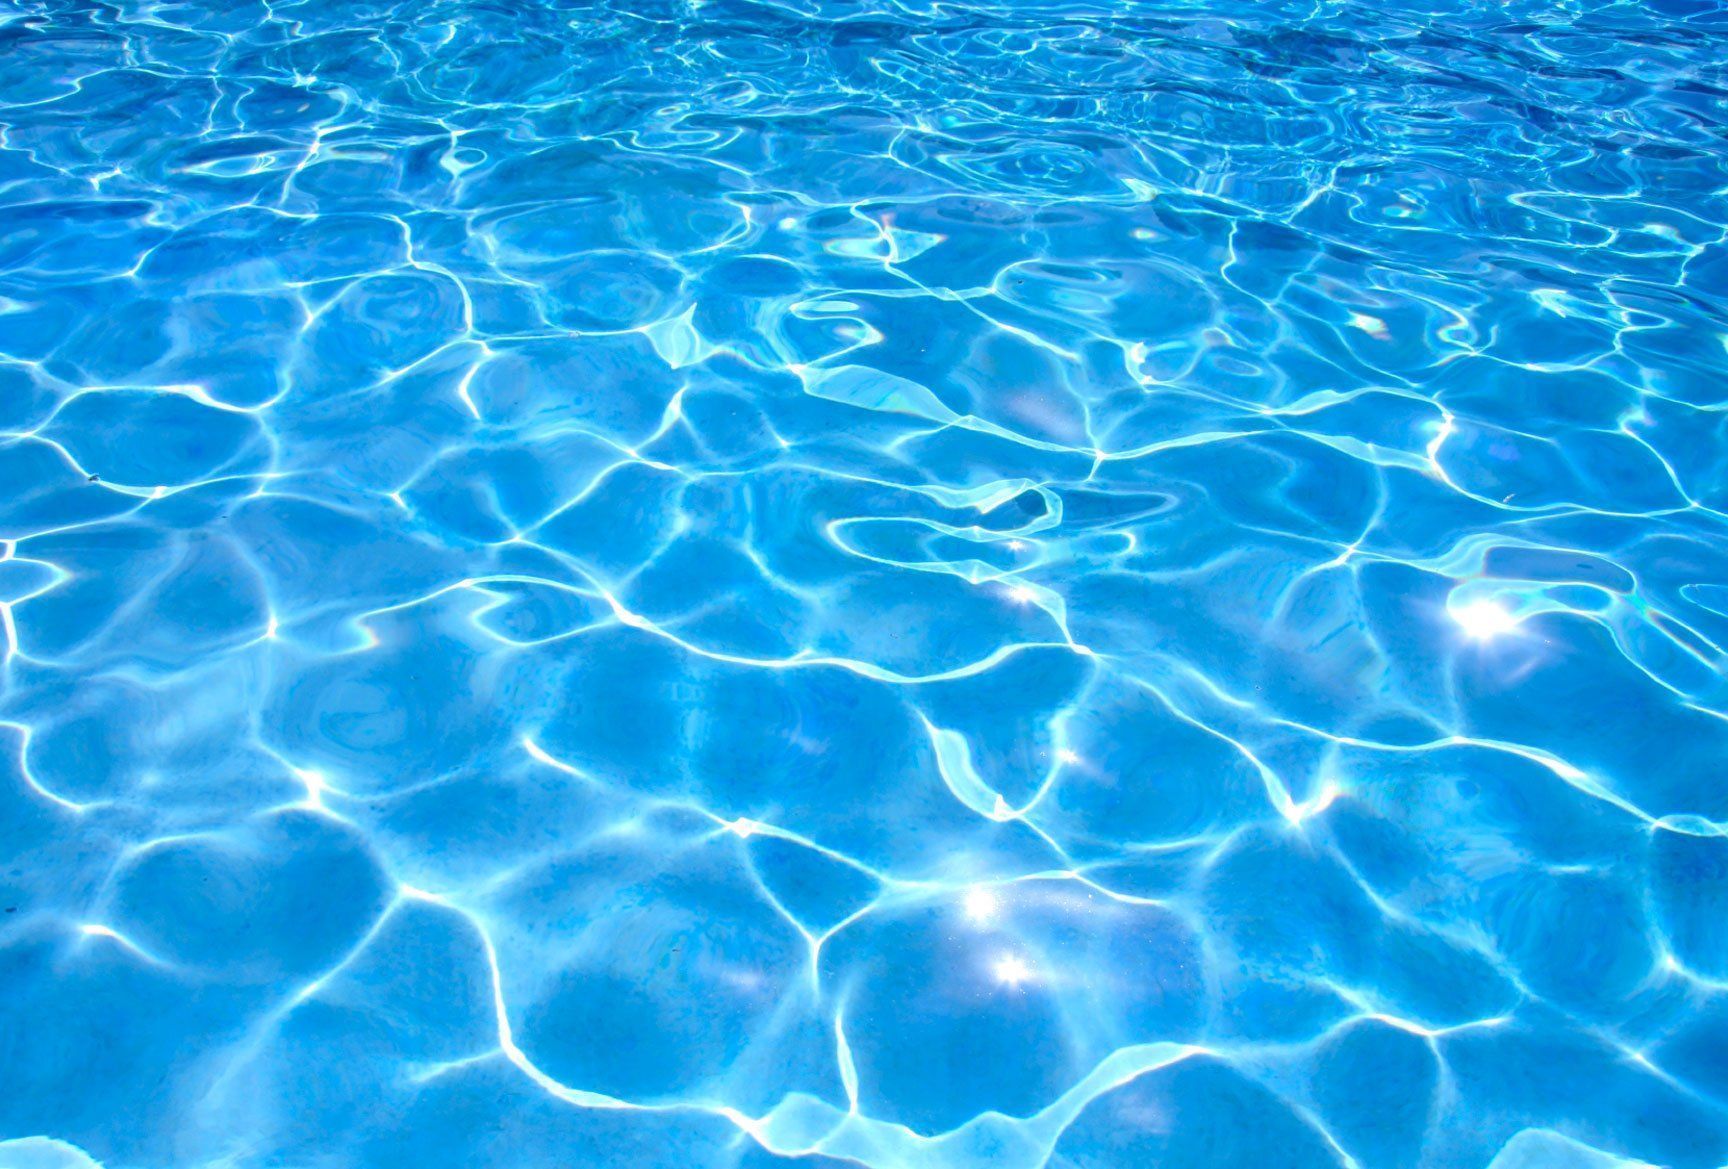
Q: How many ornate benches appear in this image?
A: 0